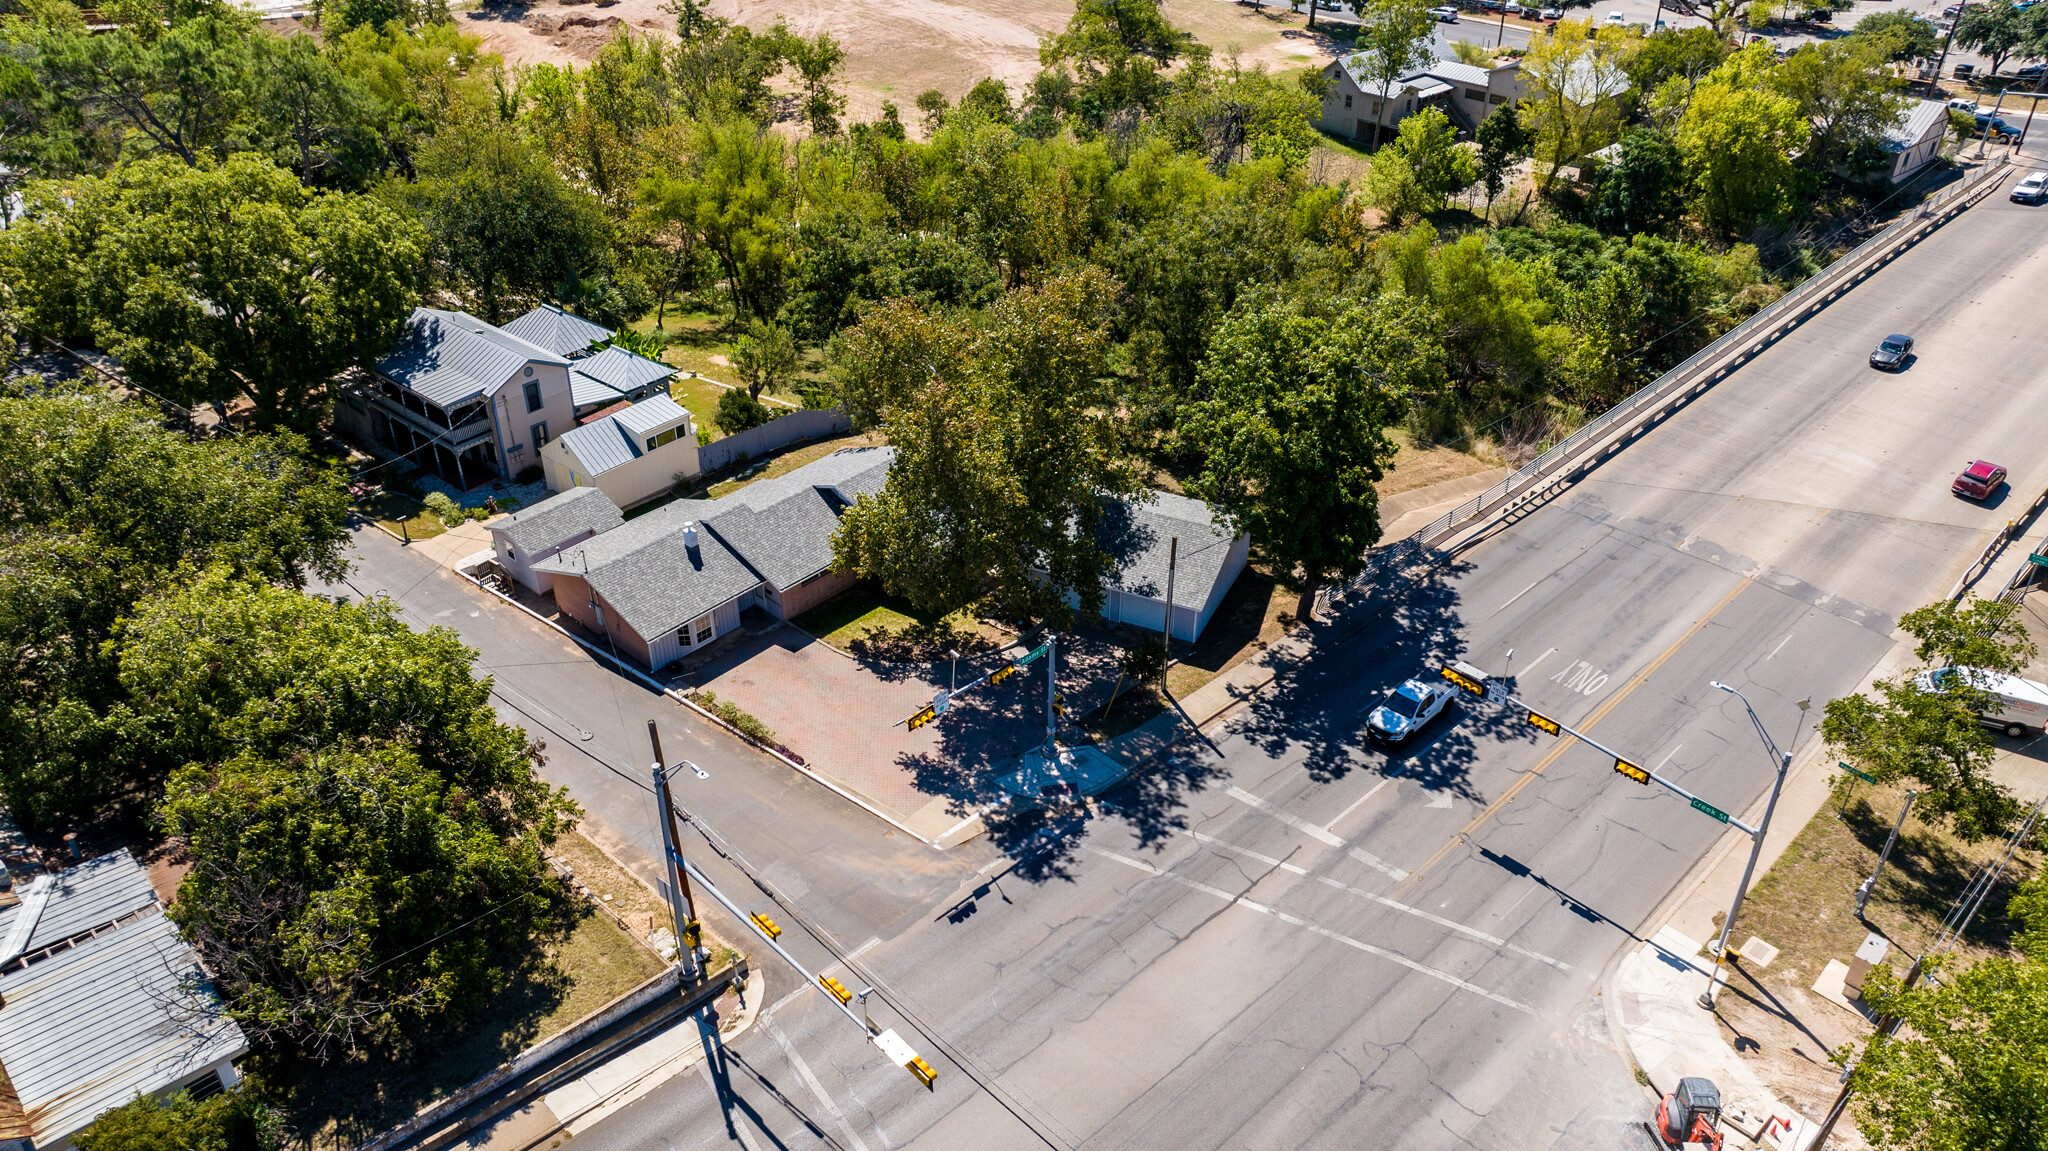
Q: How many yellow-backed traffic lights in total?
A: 8